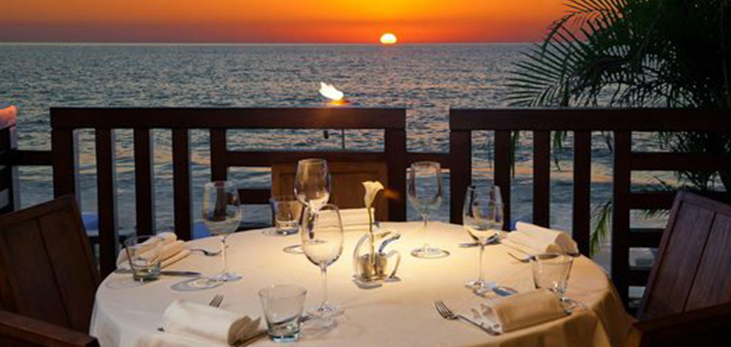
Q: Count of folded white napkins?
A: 5